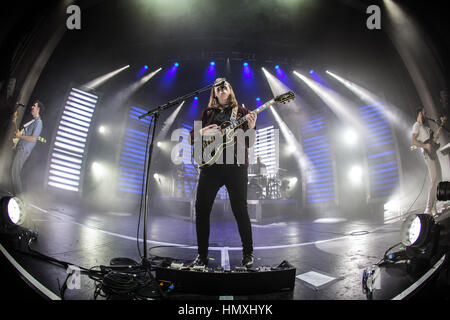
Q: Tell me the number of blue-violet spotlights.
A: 8